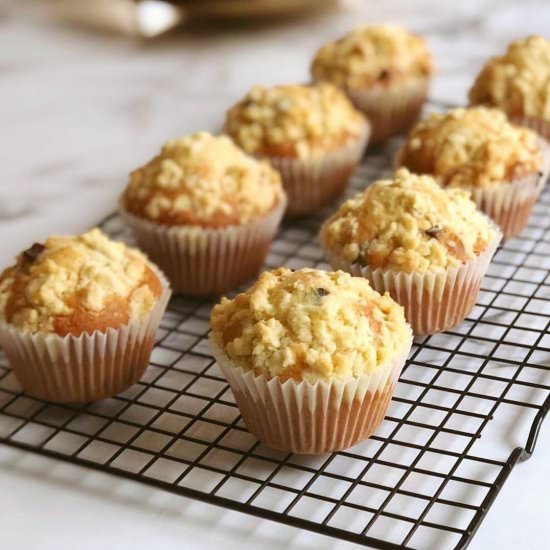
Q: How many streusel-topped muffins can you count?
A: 8